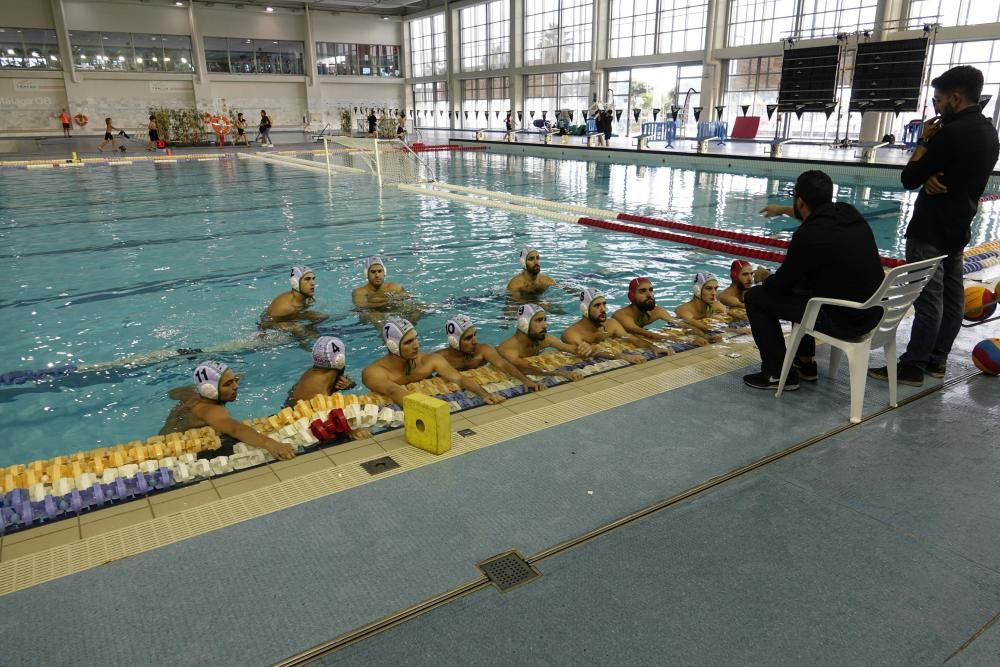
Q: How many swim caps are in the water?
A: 12